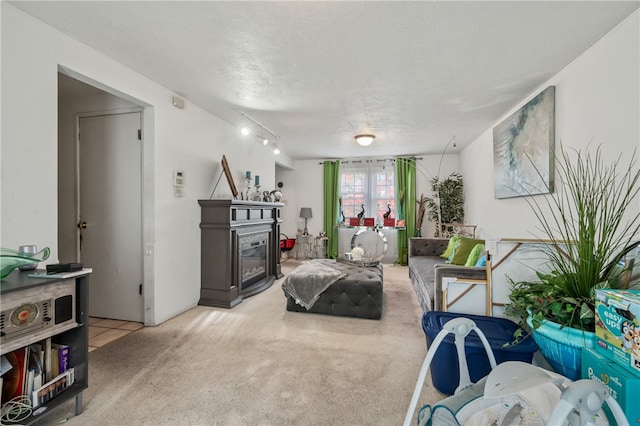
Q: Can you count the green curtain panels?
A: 2